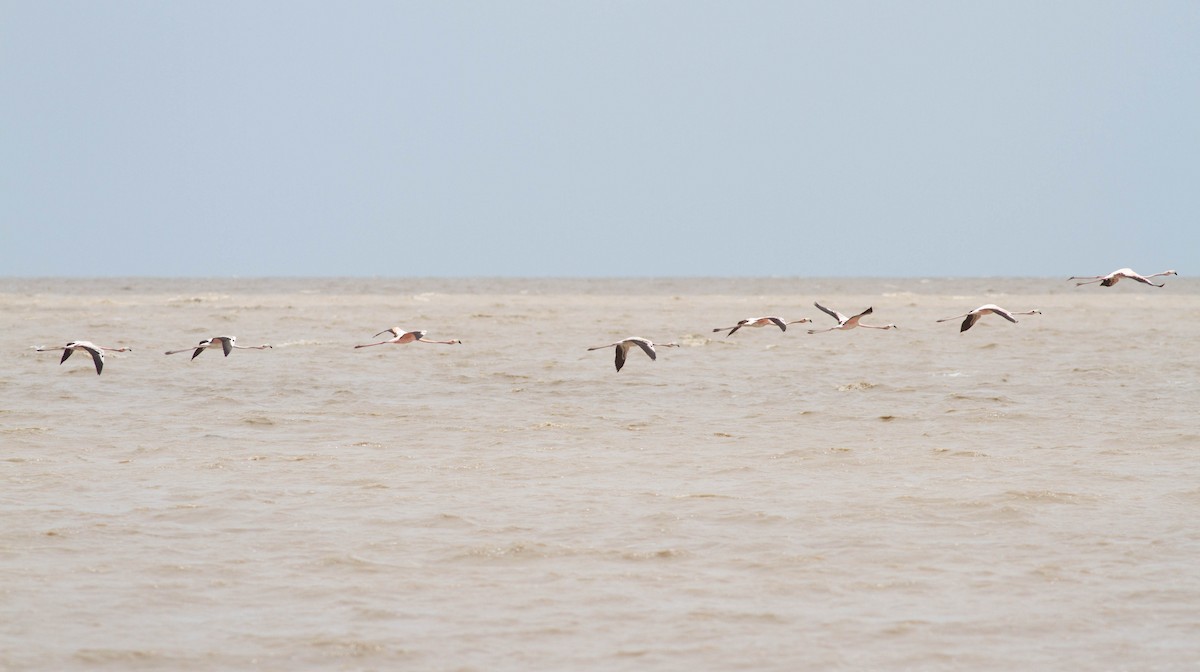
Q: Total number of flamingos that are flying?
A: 8